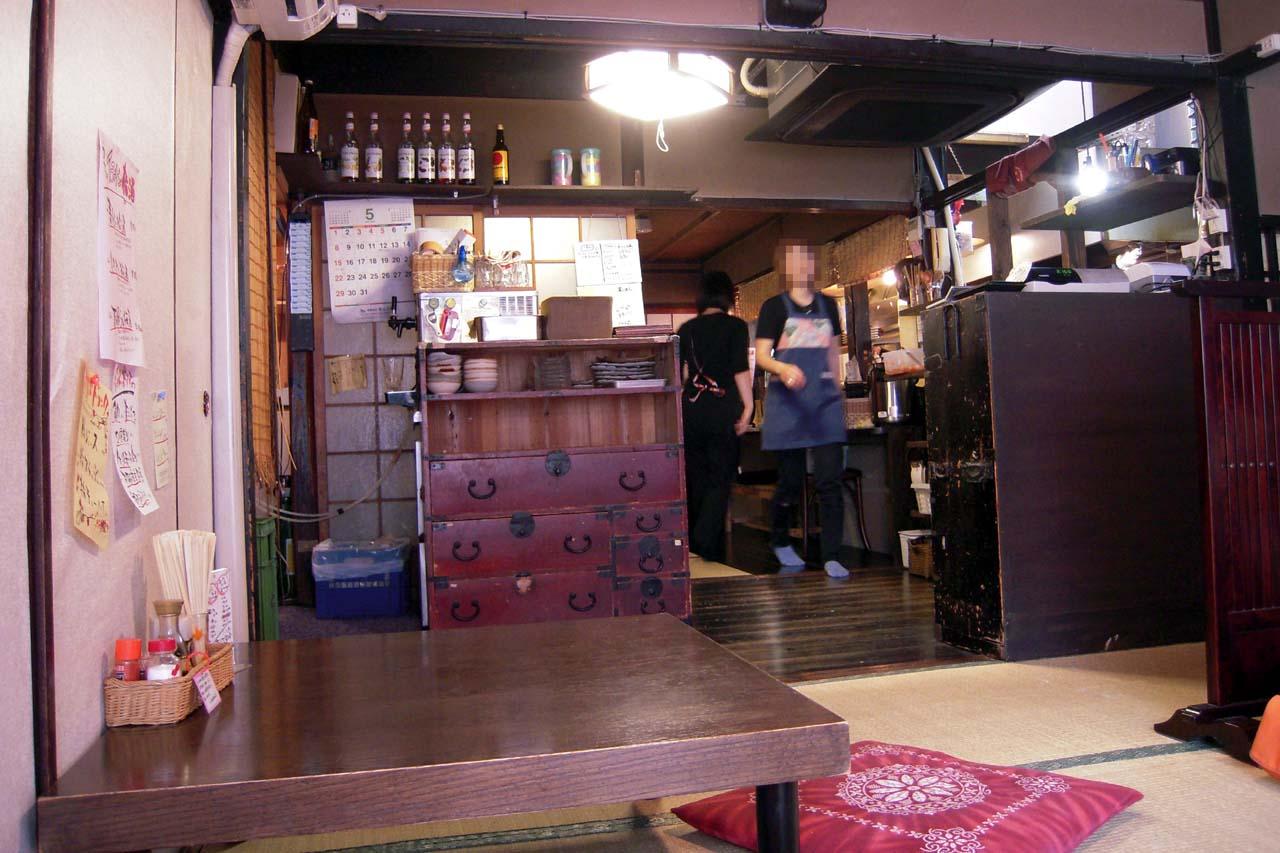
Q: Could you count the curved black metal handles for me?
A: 9